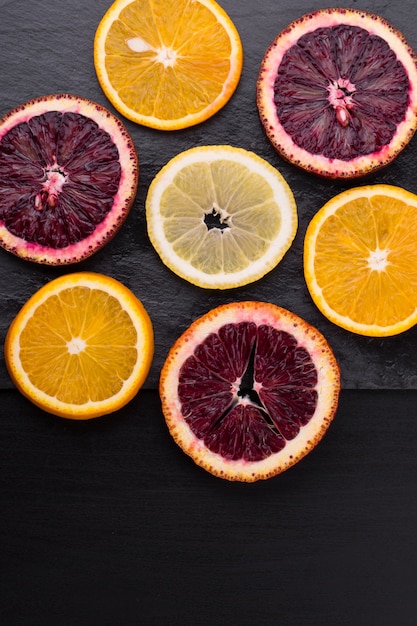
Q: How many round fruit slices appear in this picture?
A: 7